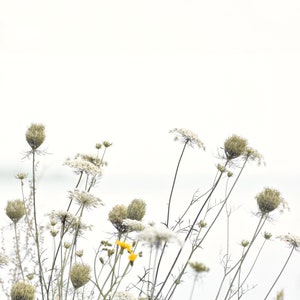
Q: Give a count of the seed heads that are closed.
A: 8